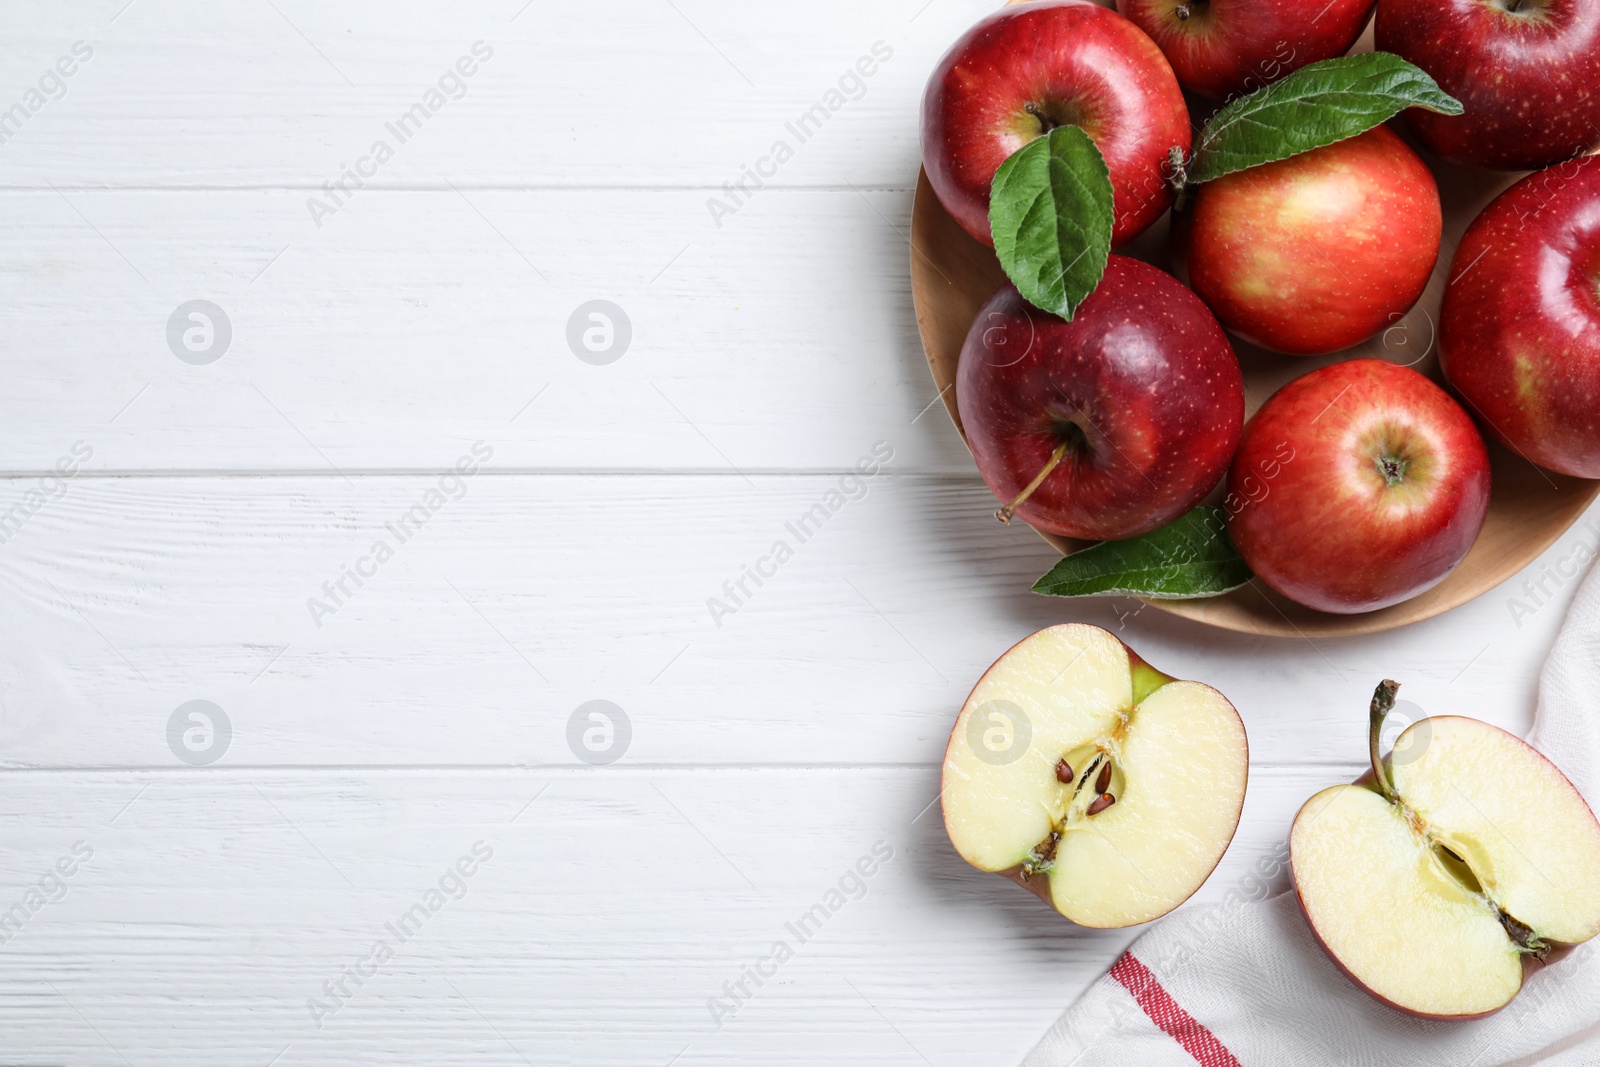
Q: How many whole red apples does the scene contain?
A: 7